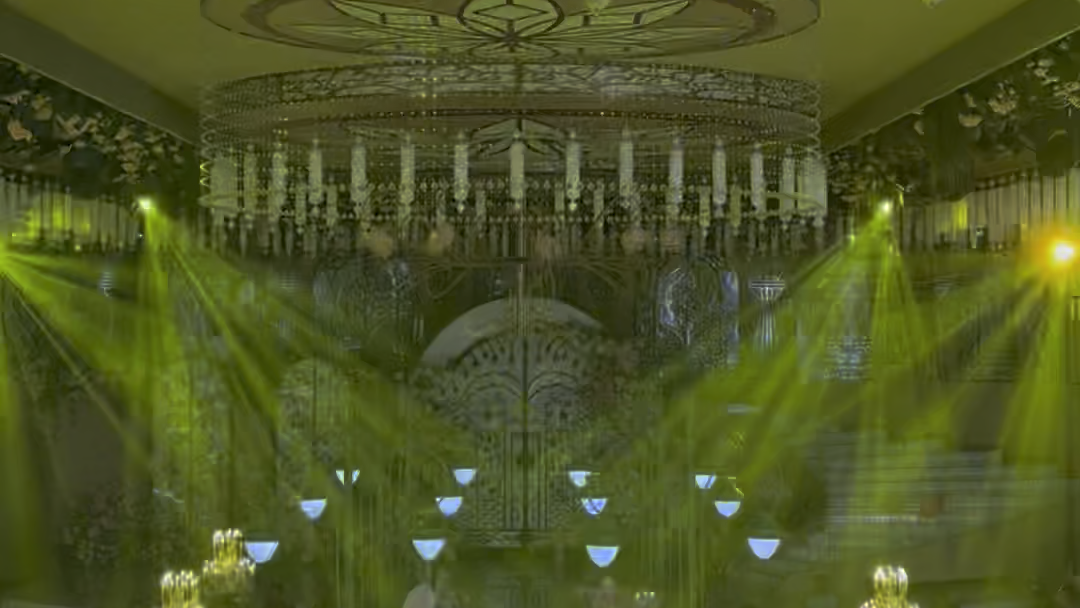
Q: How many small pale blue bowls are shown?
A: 12